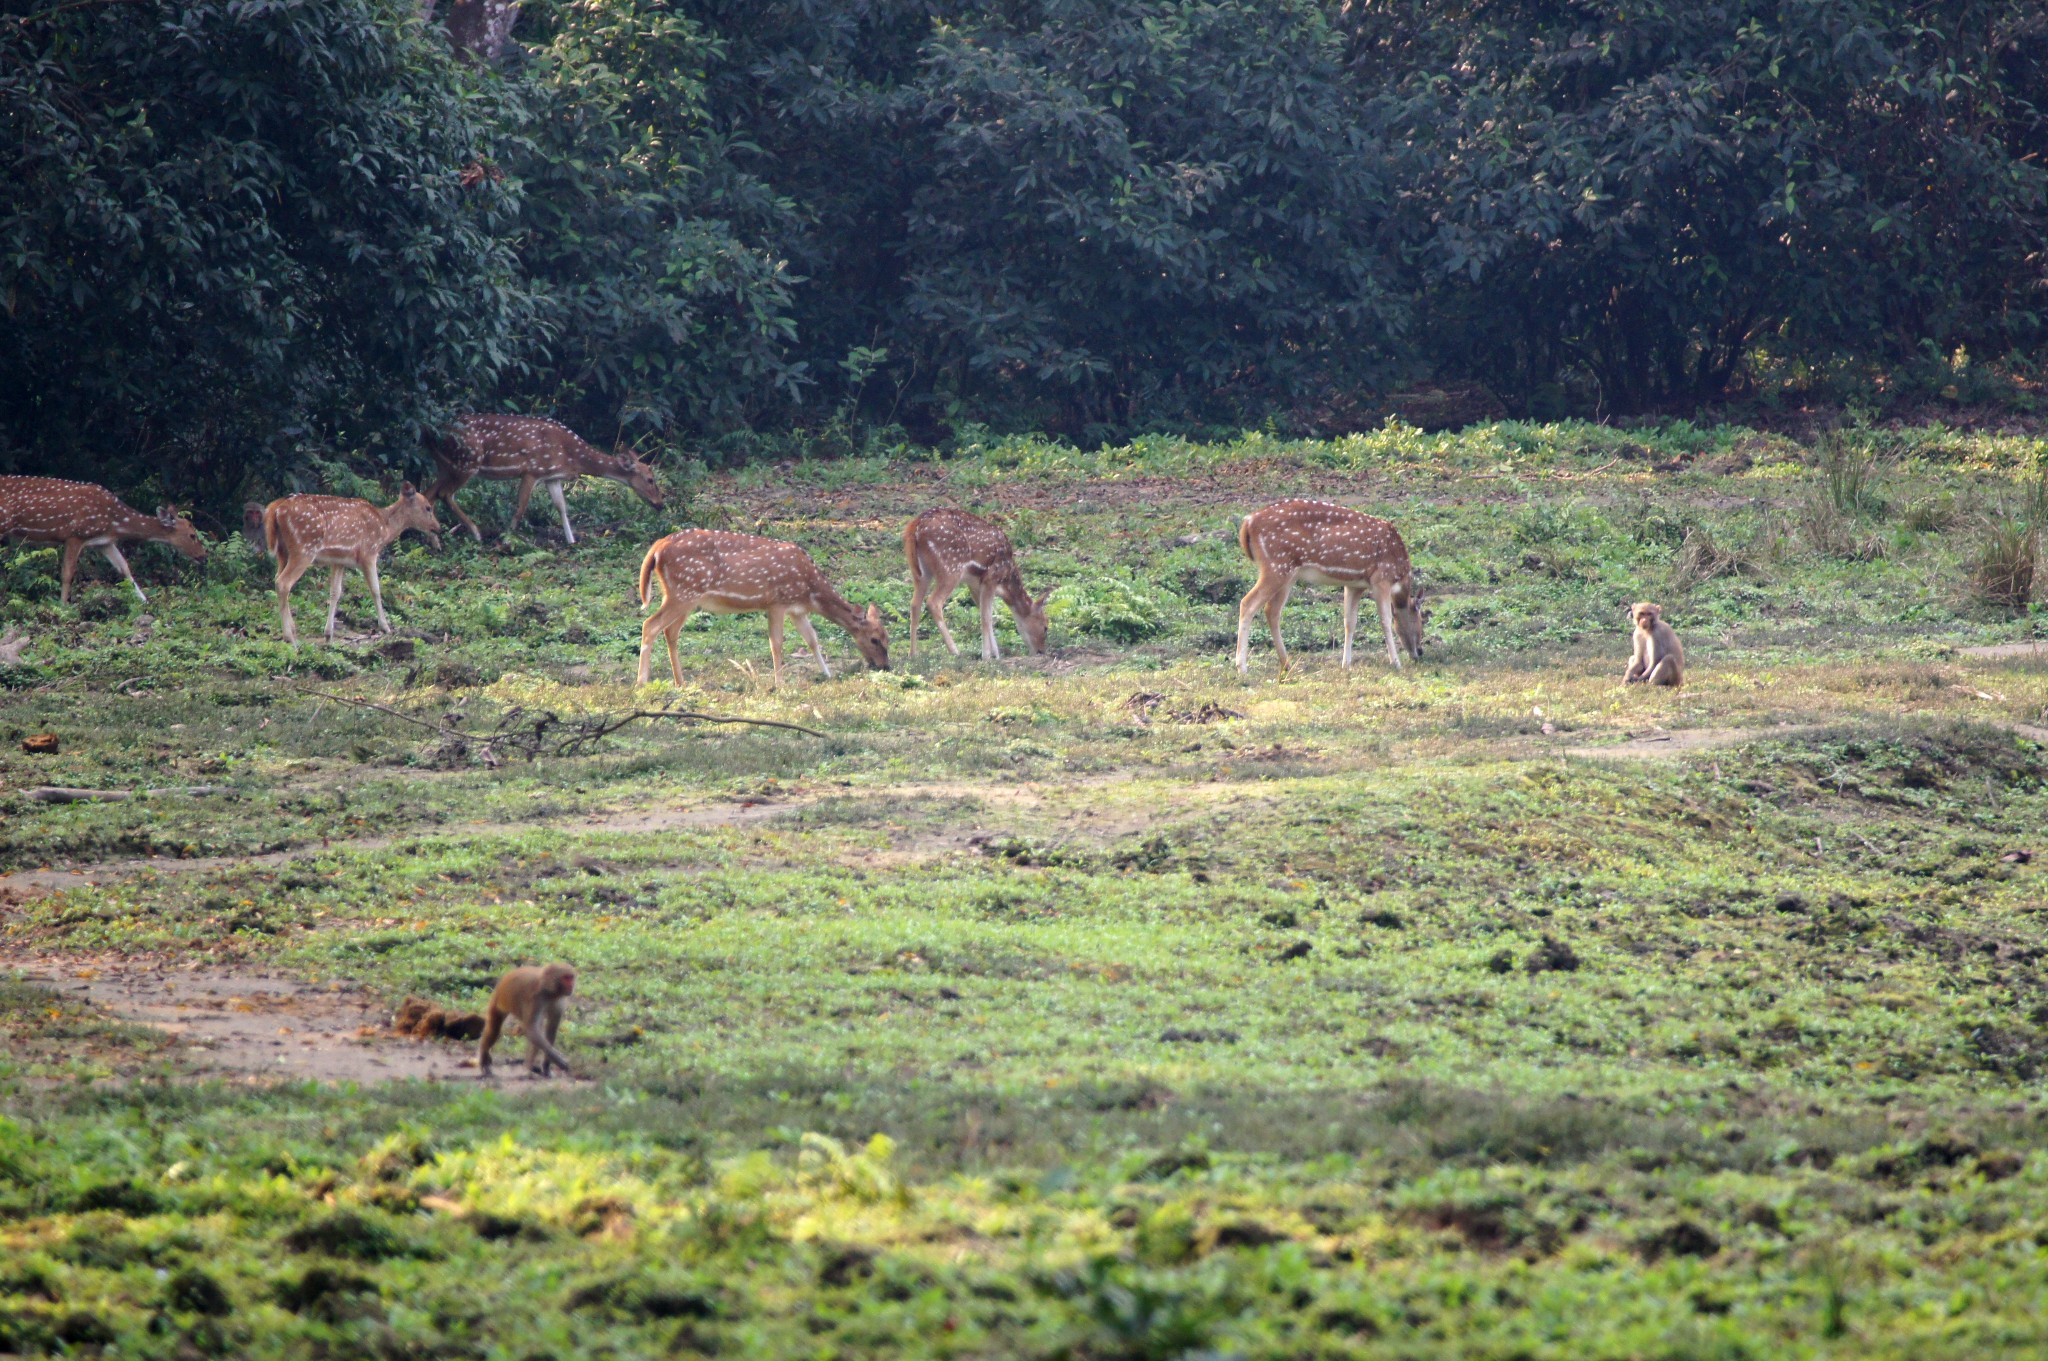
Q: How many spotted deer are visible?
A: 6